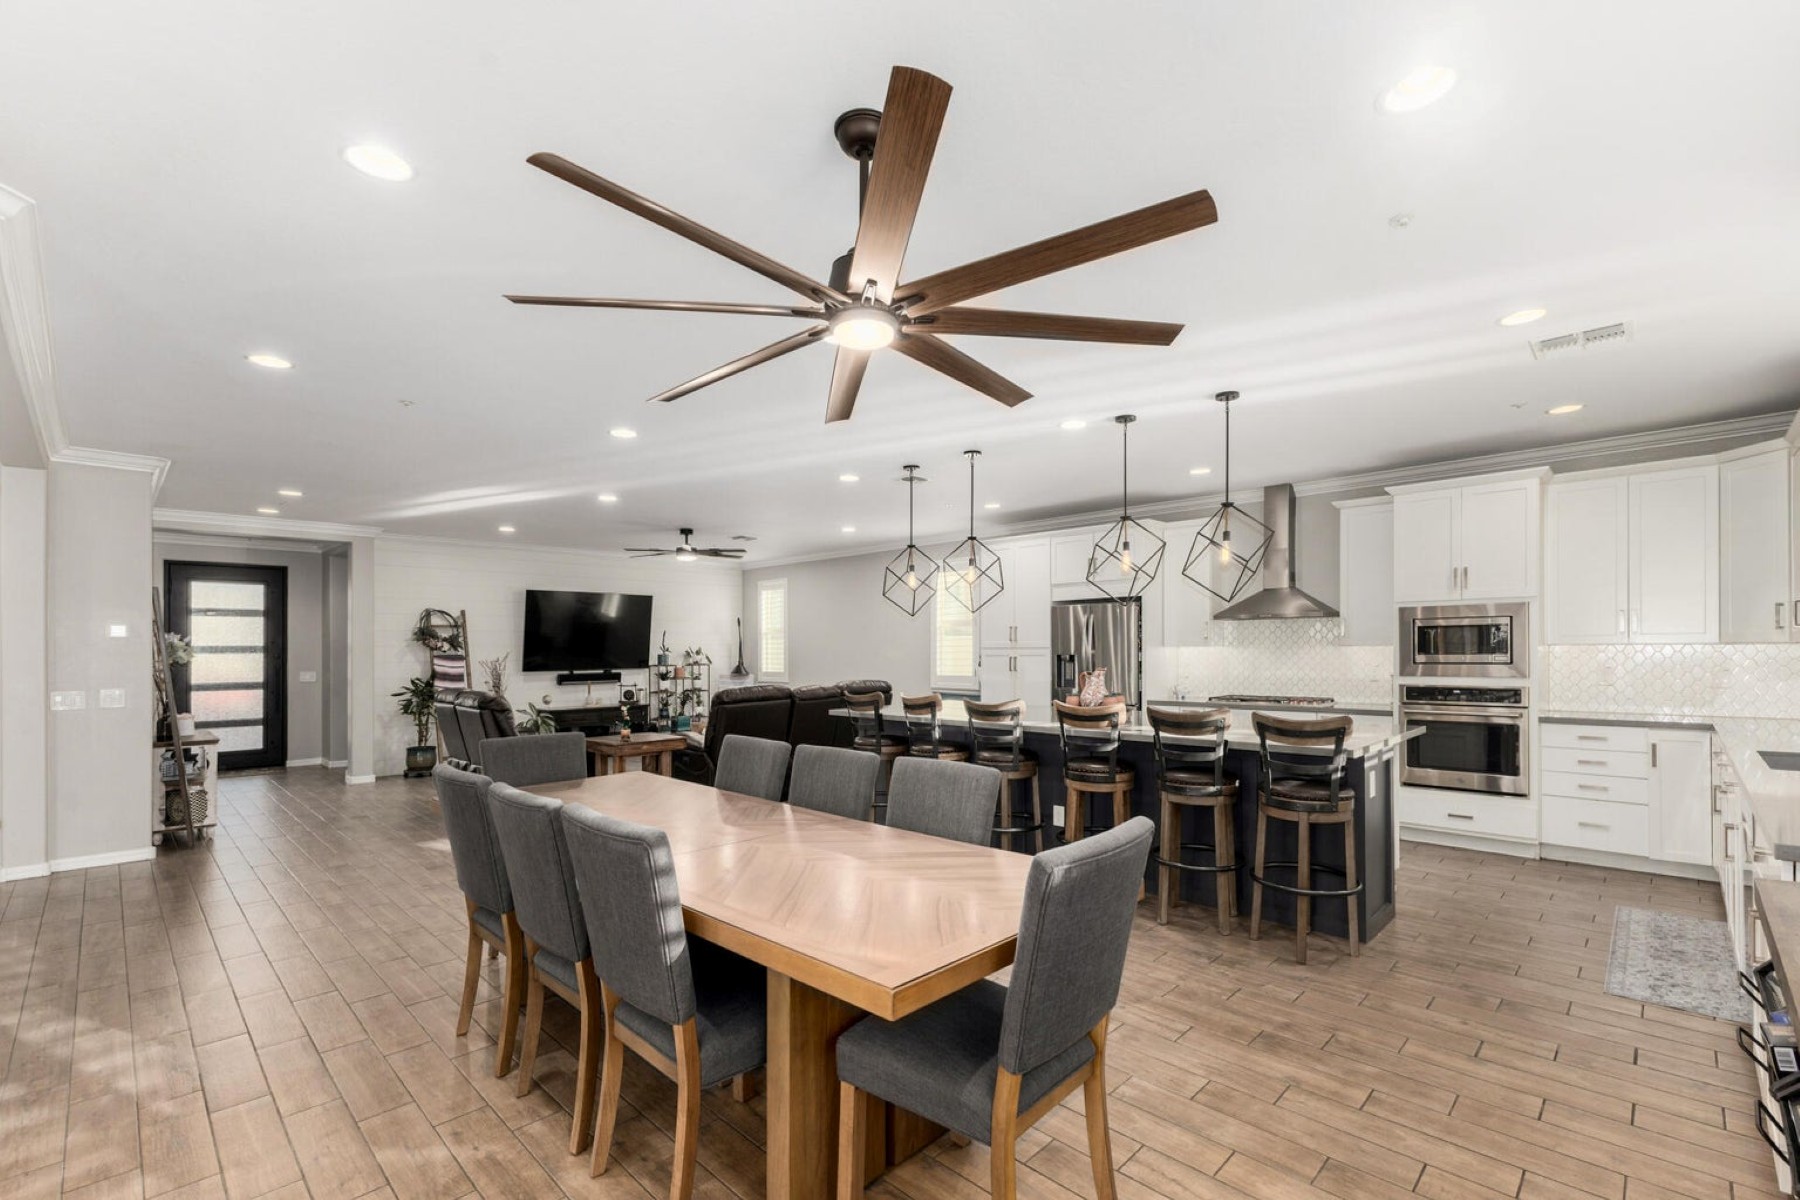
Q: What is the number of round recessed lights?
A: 15